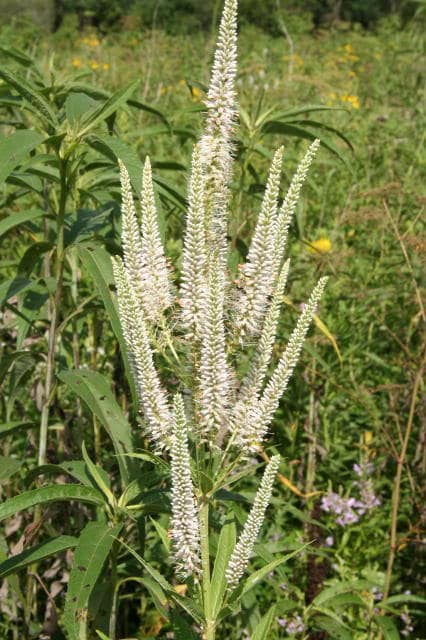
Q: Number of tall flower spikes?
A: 12